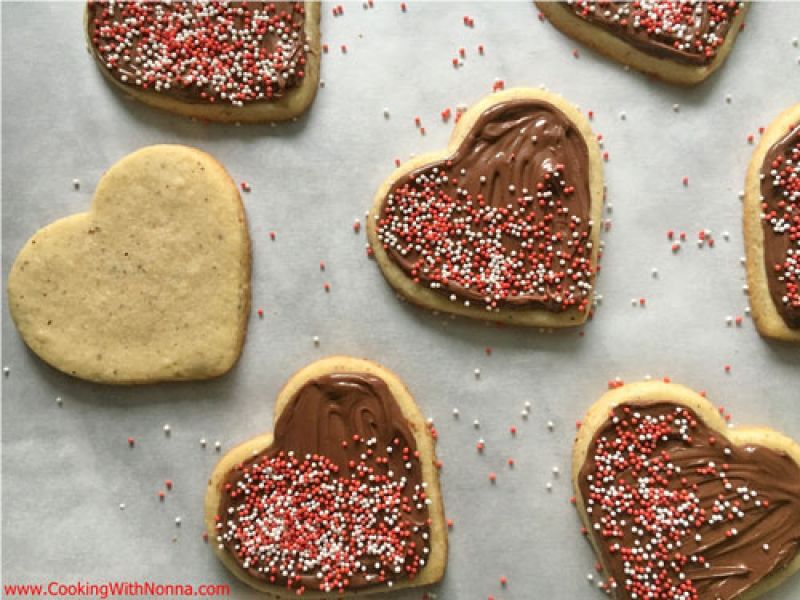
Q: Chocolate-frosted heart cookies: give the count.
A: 6